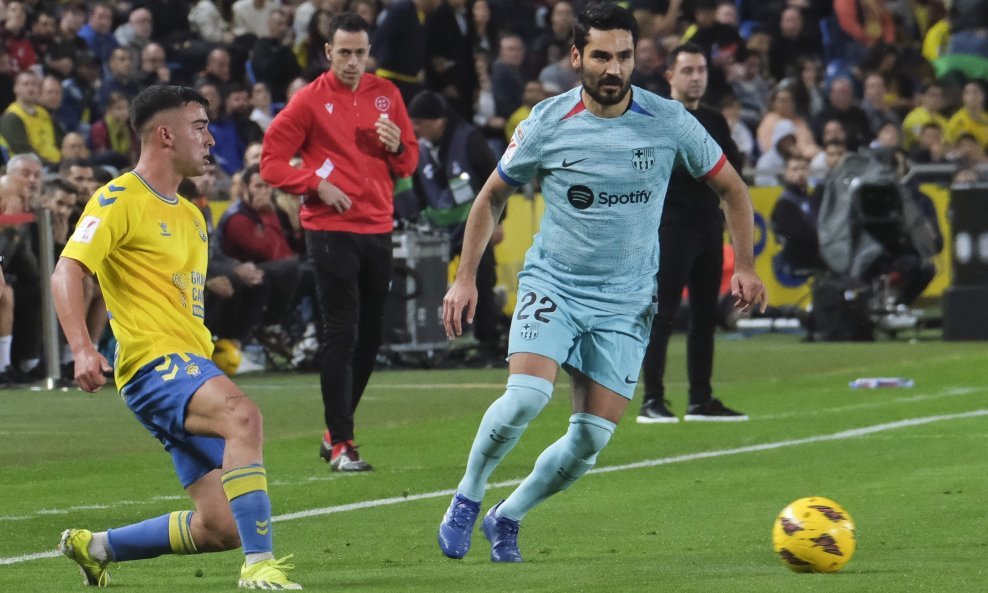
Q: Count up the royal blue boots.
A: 2